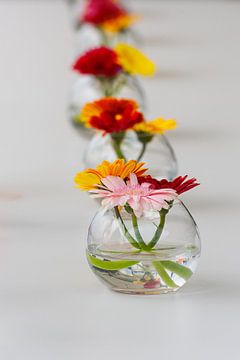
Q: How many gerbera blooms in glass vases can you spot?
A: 9